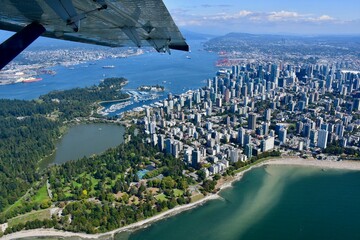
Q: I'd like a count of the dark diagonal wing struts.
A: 1